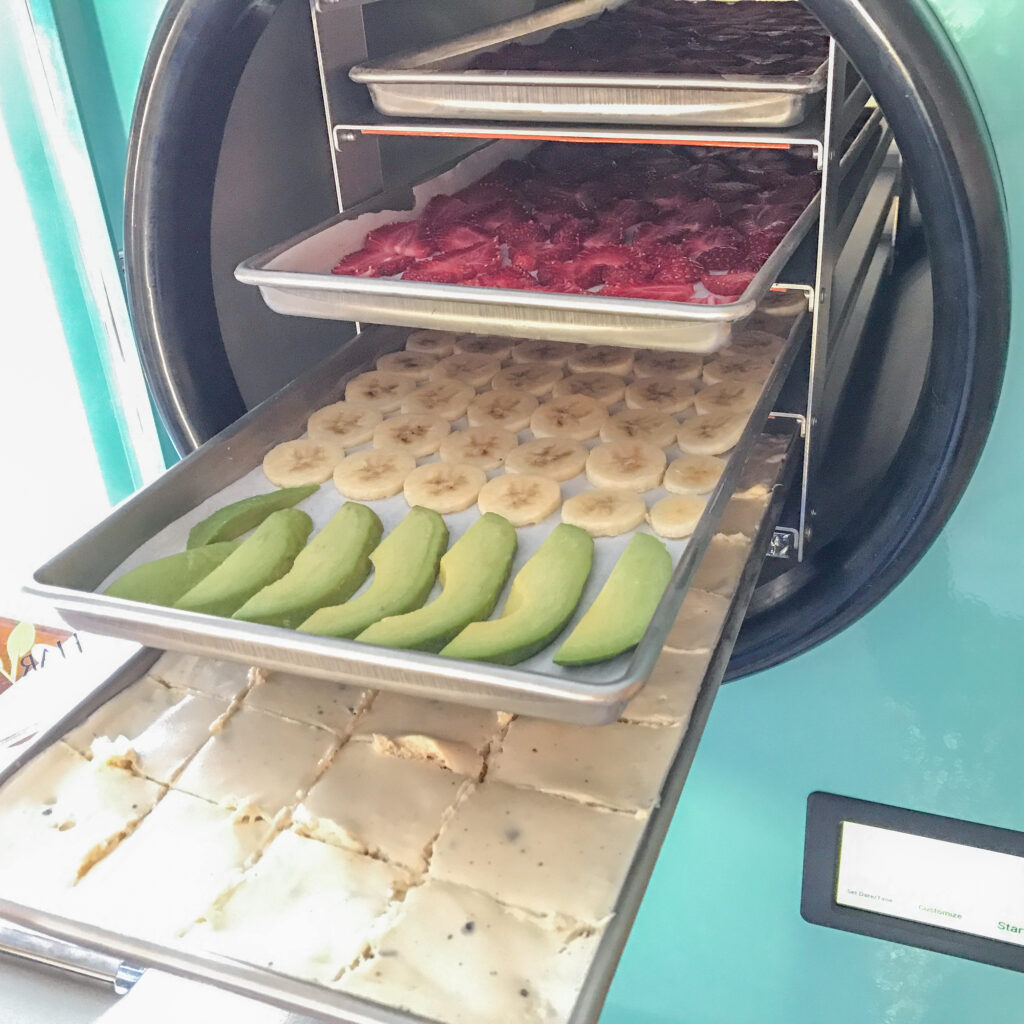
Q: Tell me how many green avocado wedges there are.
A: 8